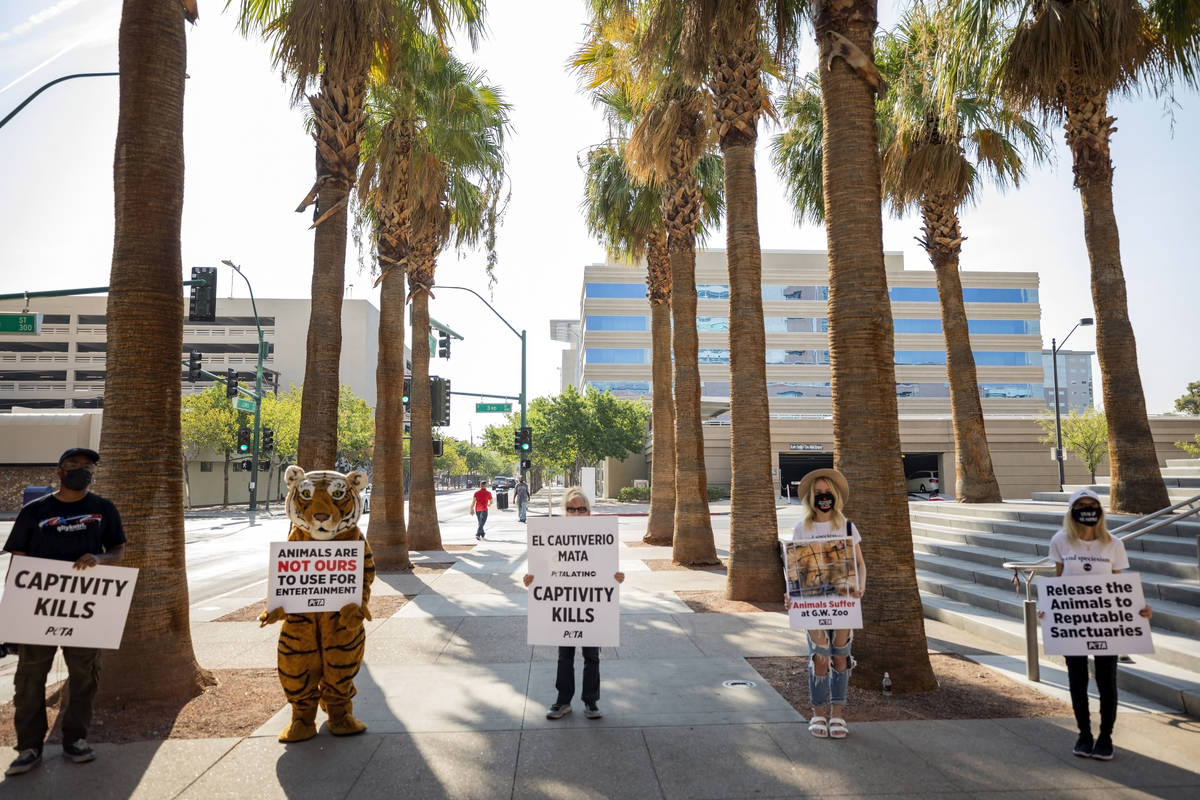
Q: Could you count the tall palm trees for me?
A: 10